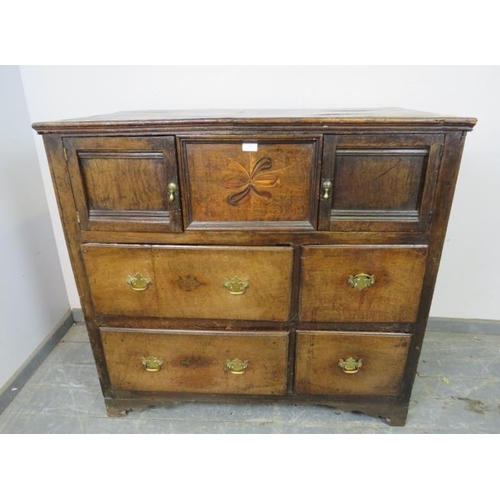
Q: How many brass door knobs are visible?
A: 2